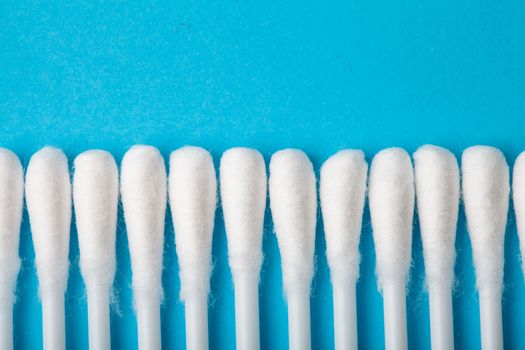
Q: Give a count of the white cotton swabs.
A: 12